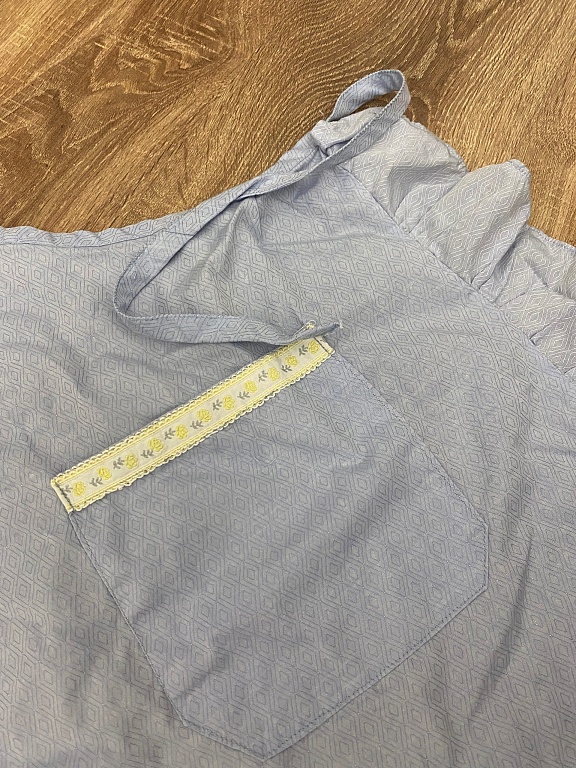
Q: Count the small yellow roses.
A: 11